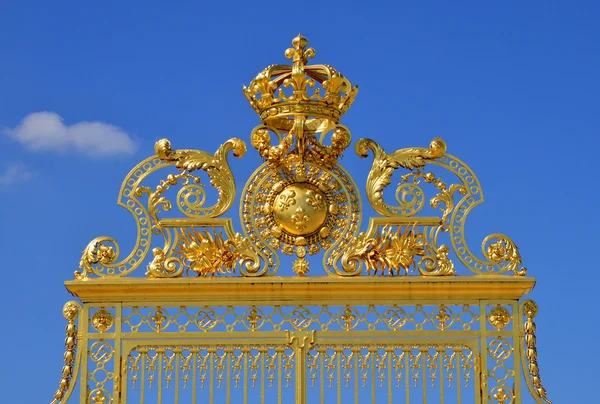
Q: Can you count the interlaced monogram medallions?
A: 5